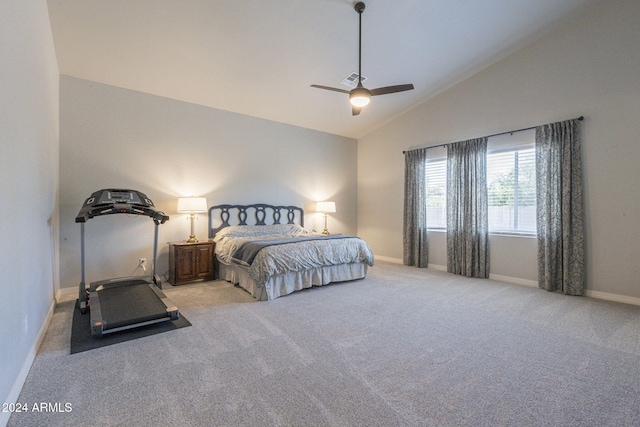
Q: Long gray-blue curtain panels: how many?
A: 3